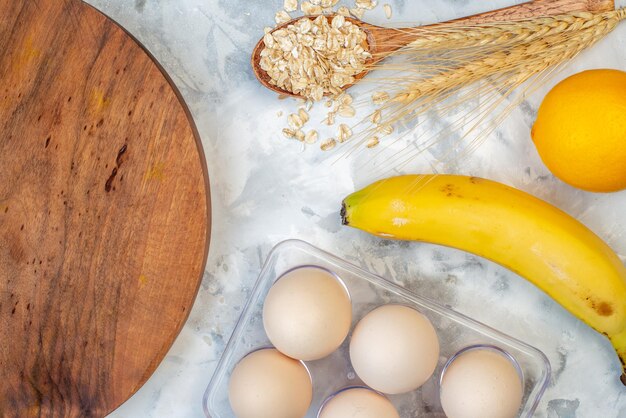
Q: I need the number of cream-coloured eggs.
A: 5